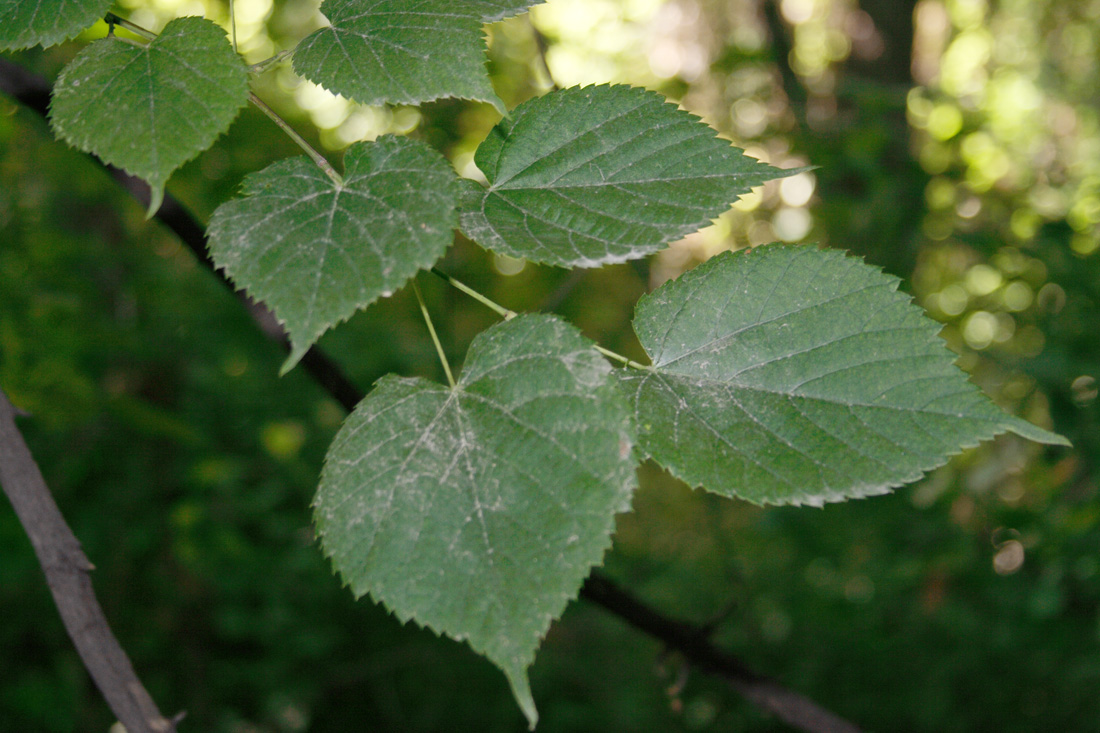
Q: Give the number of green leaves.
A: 7